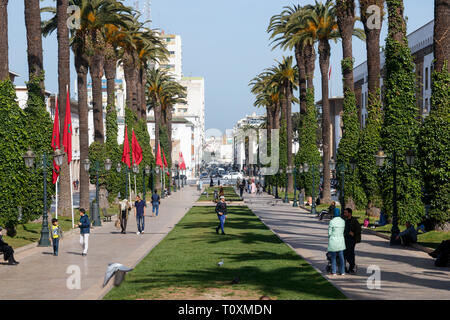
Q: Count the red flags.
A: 8